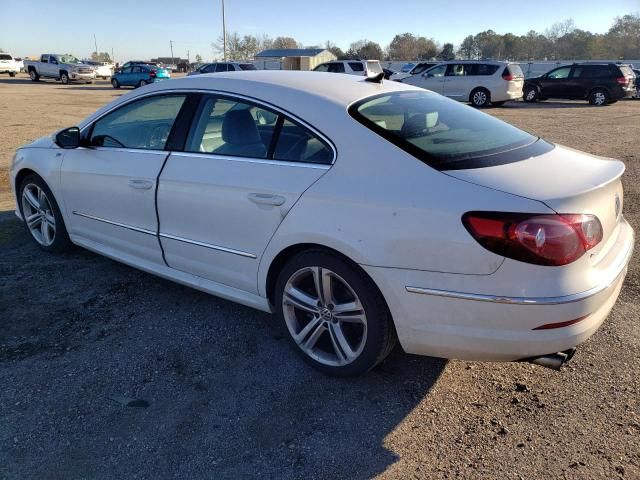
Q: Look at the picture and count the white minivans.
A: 1